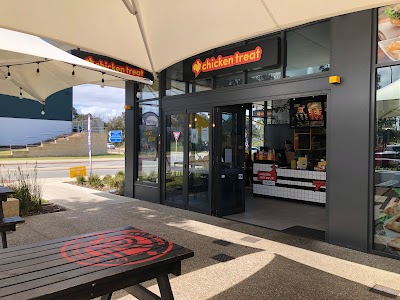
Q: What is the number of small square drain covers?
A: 4